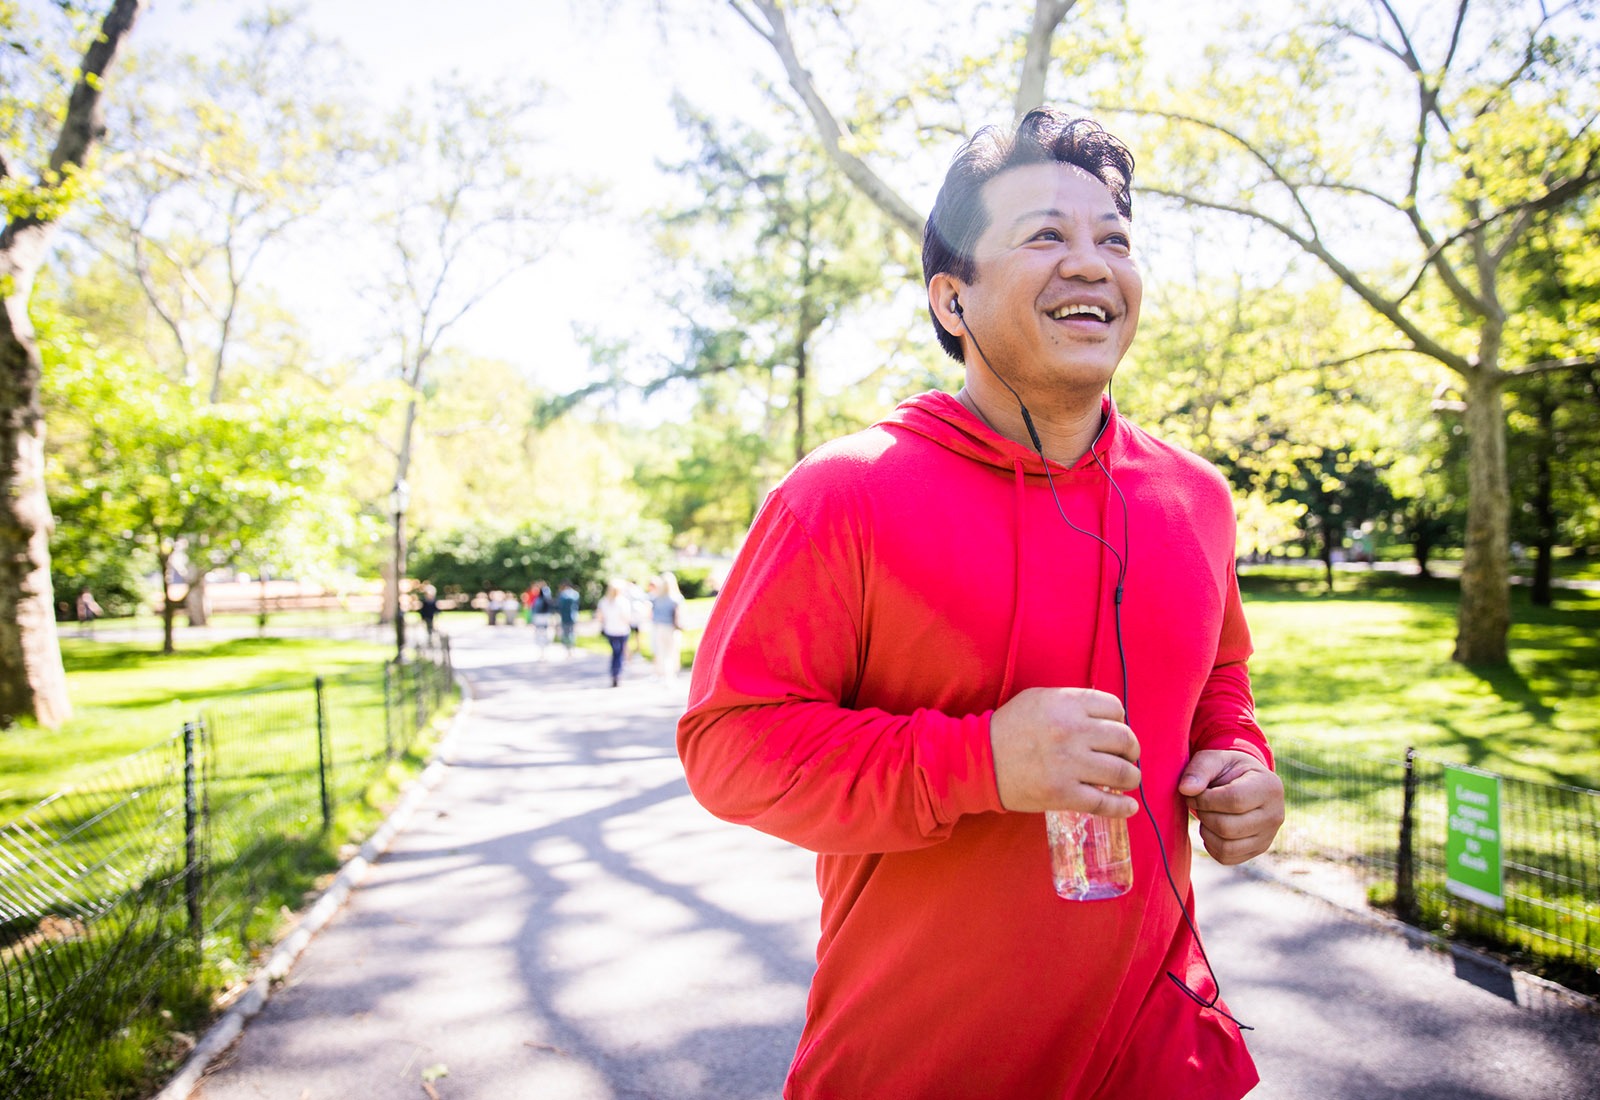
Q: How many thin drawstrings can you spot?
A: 2